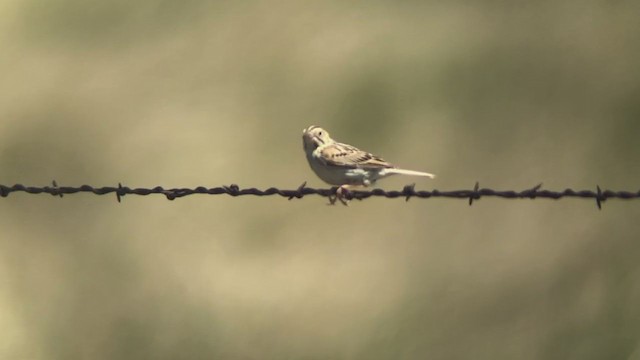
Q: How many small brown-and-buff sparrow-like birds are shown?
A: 1